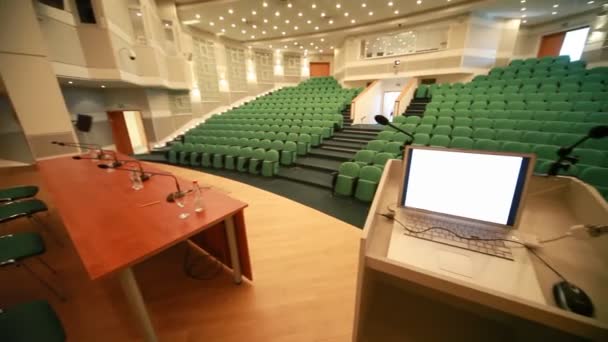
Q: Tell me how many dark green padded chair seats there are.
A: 4